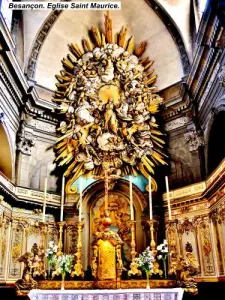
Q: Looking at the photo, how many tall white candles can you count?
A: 6